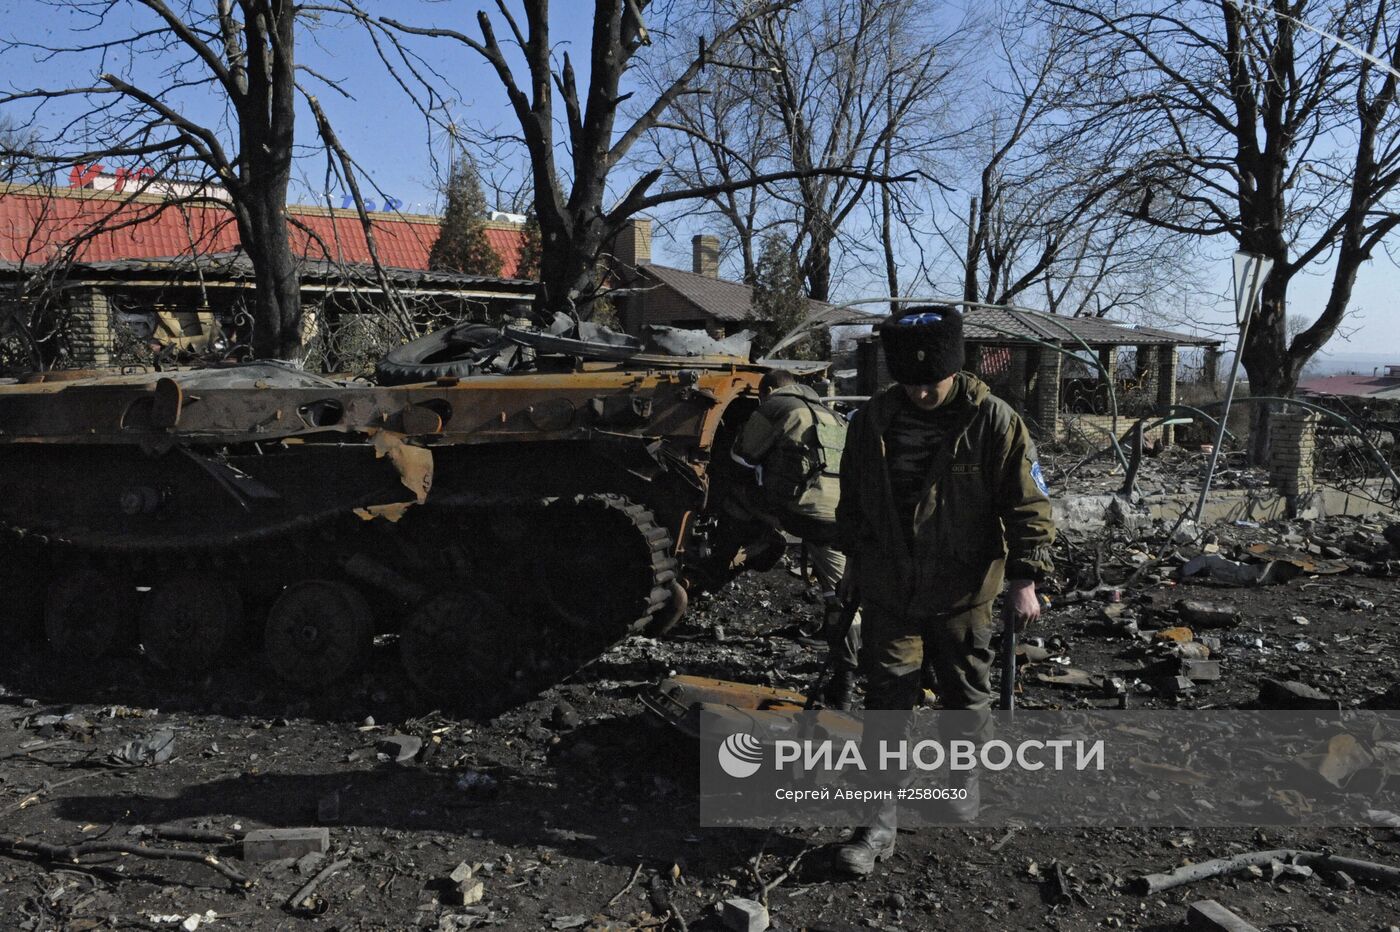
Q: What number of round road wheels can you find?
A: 4